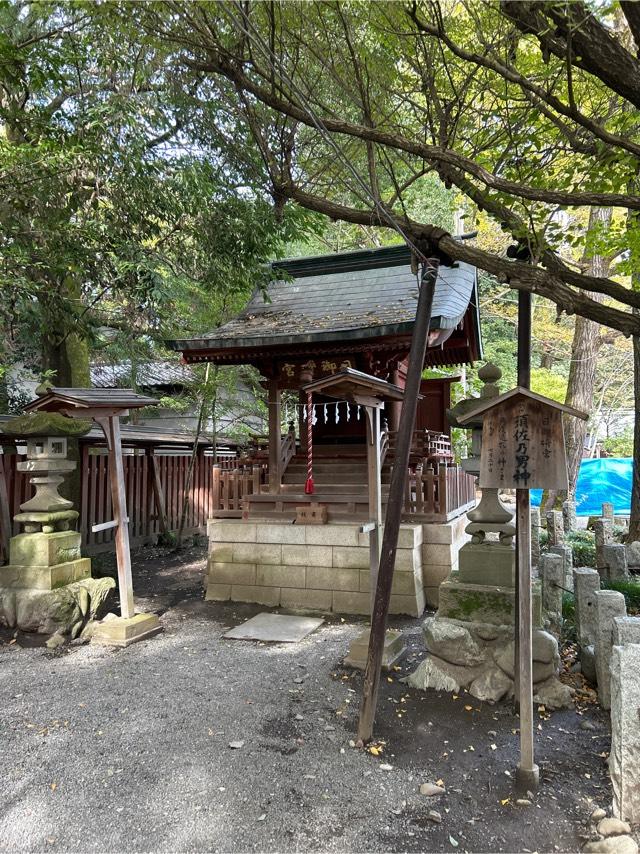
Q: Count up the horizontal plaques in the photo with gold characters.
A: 1